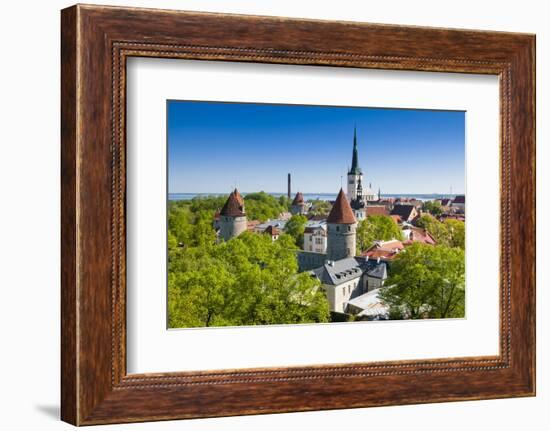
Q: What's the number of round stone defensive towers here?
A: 3